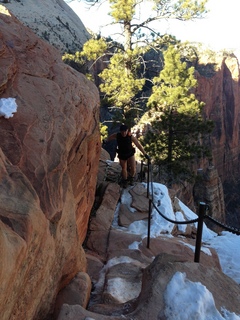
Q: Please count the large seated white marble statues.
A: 0